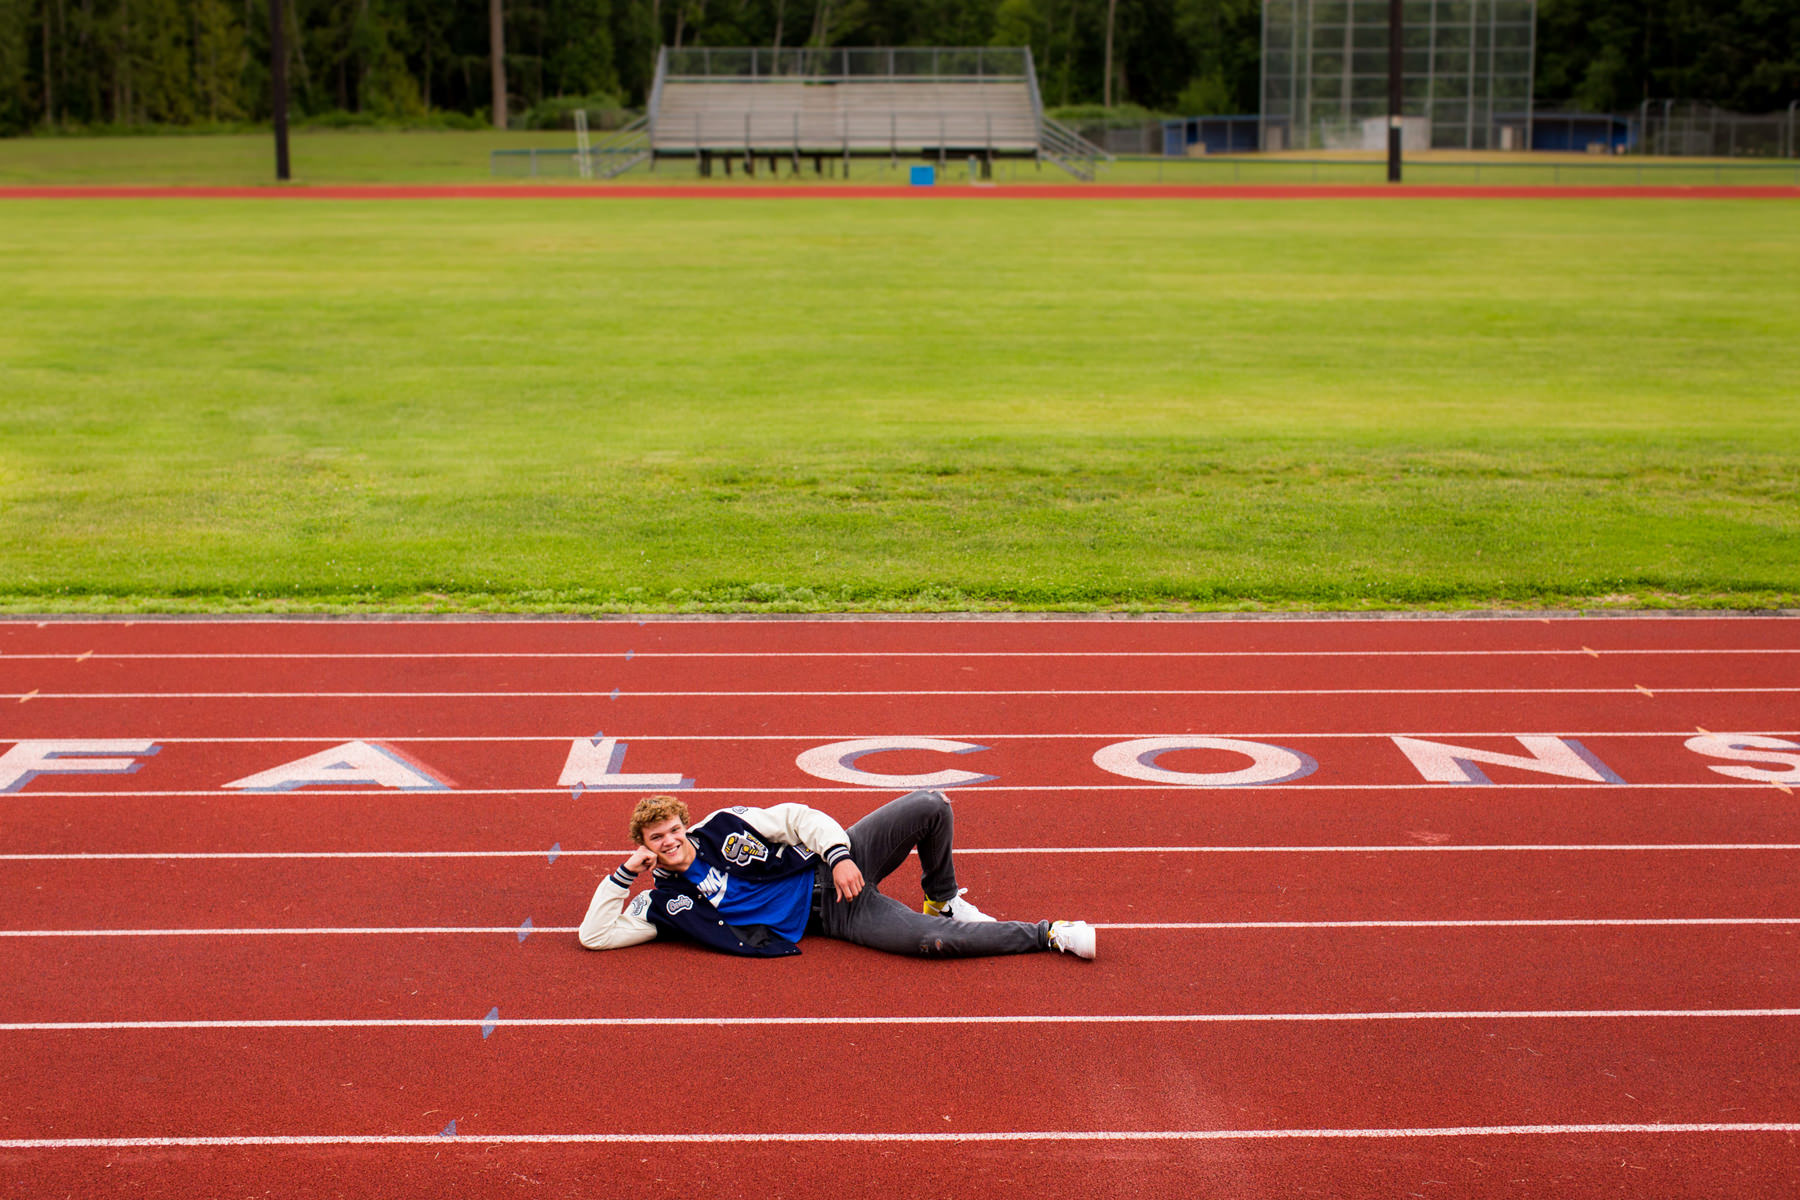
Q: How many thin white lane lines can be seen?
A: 9